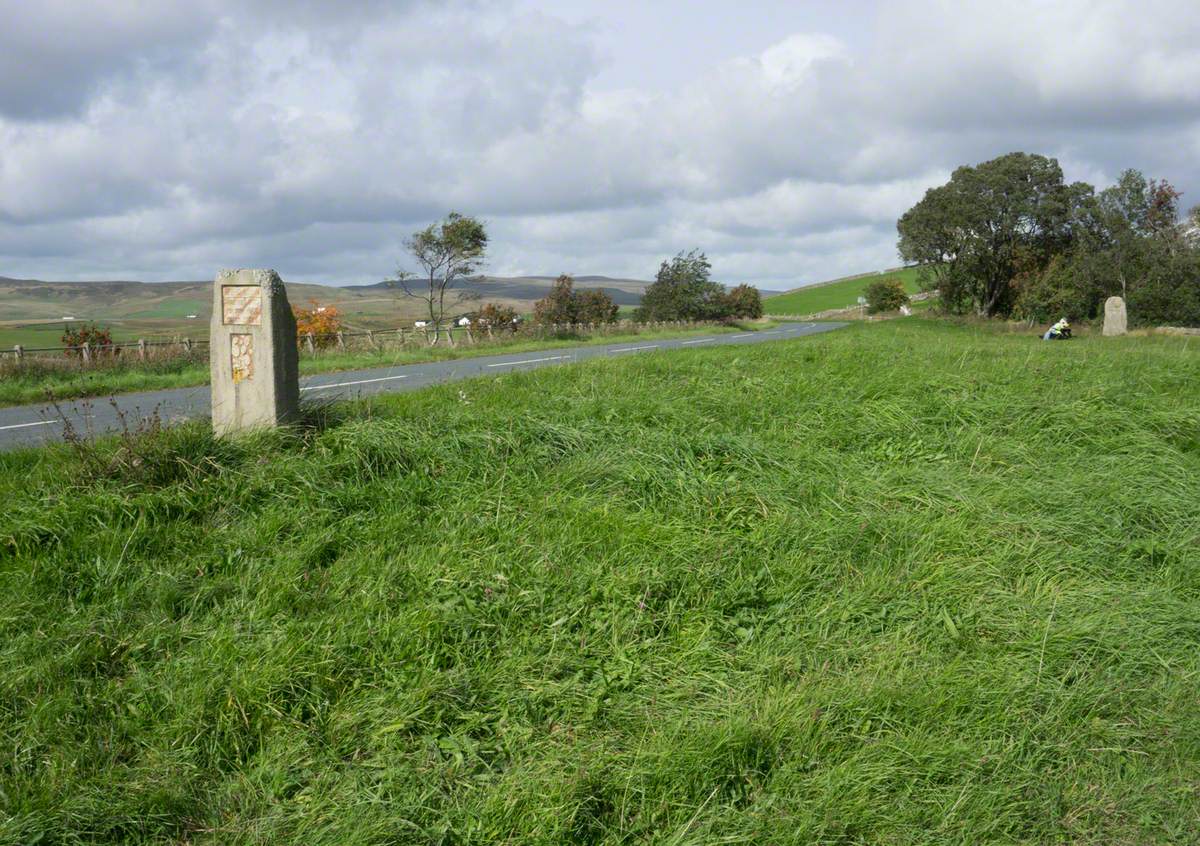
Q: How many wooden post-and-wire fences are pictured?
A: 1